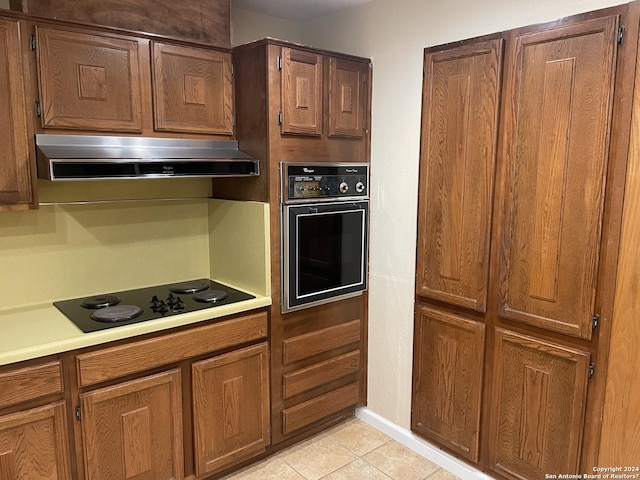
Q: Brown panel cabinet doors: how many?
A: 12